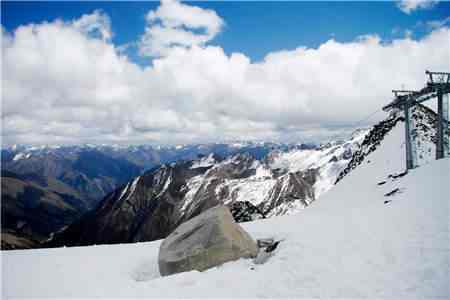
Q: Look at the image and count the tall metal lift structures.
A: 2